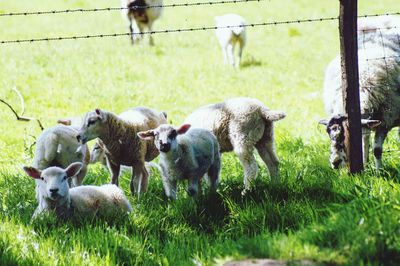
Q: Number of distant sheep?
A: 2